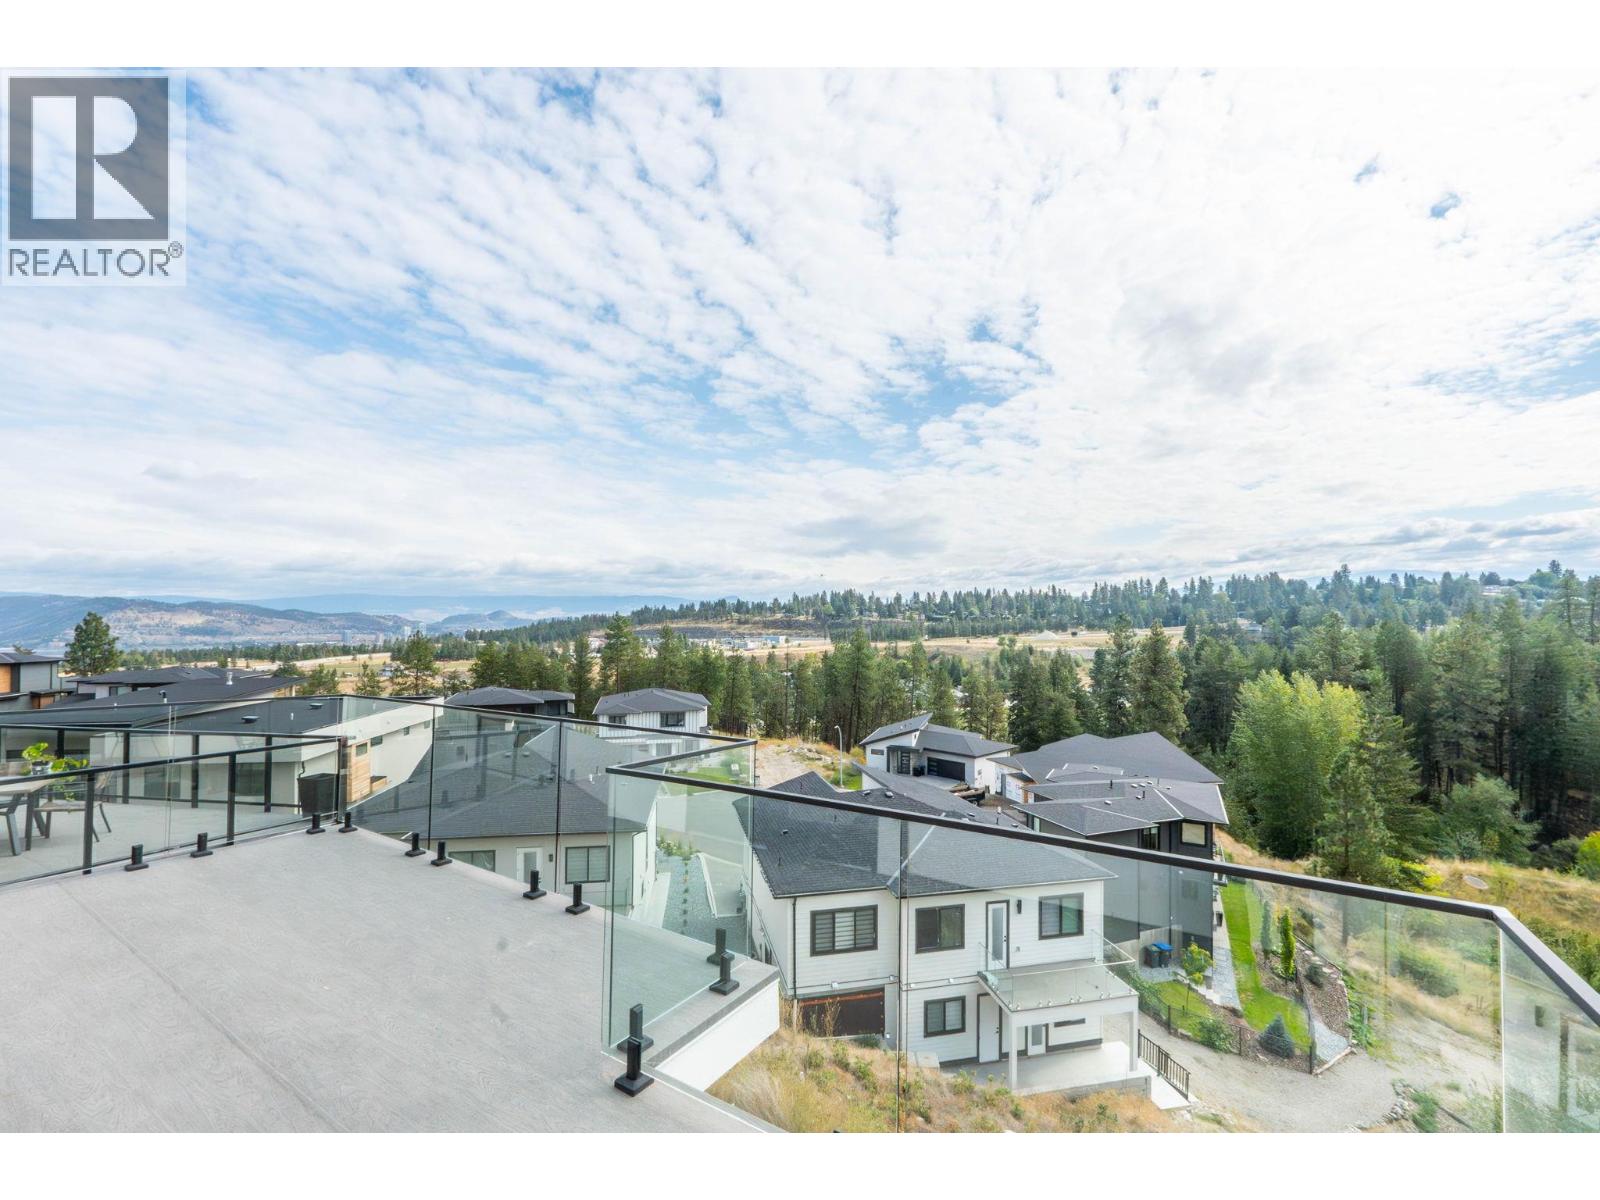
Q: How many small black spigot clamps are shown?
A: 12